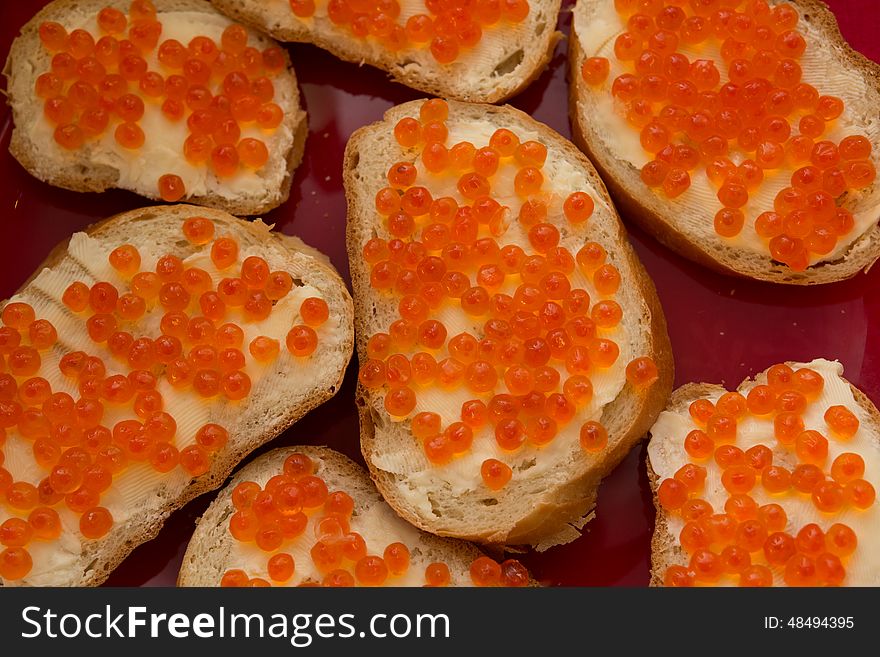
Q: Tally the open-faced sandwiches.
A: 7